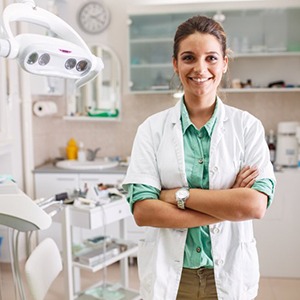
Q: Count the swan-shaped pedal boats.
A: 0